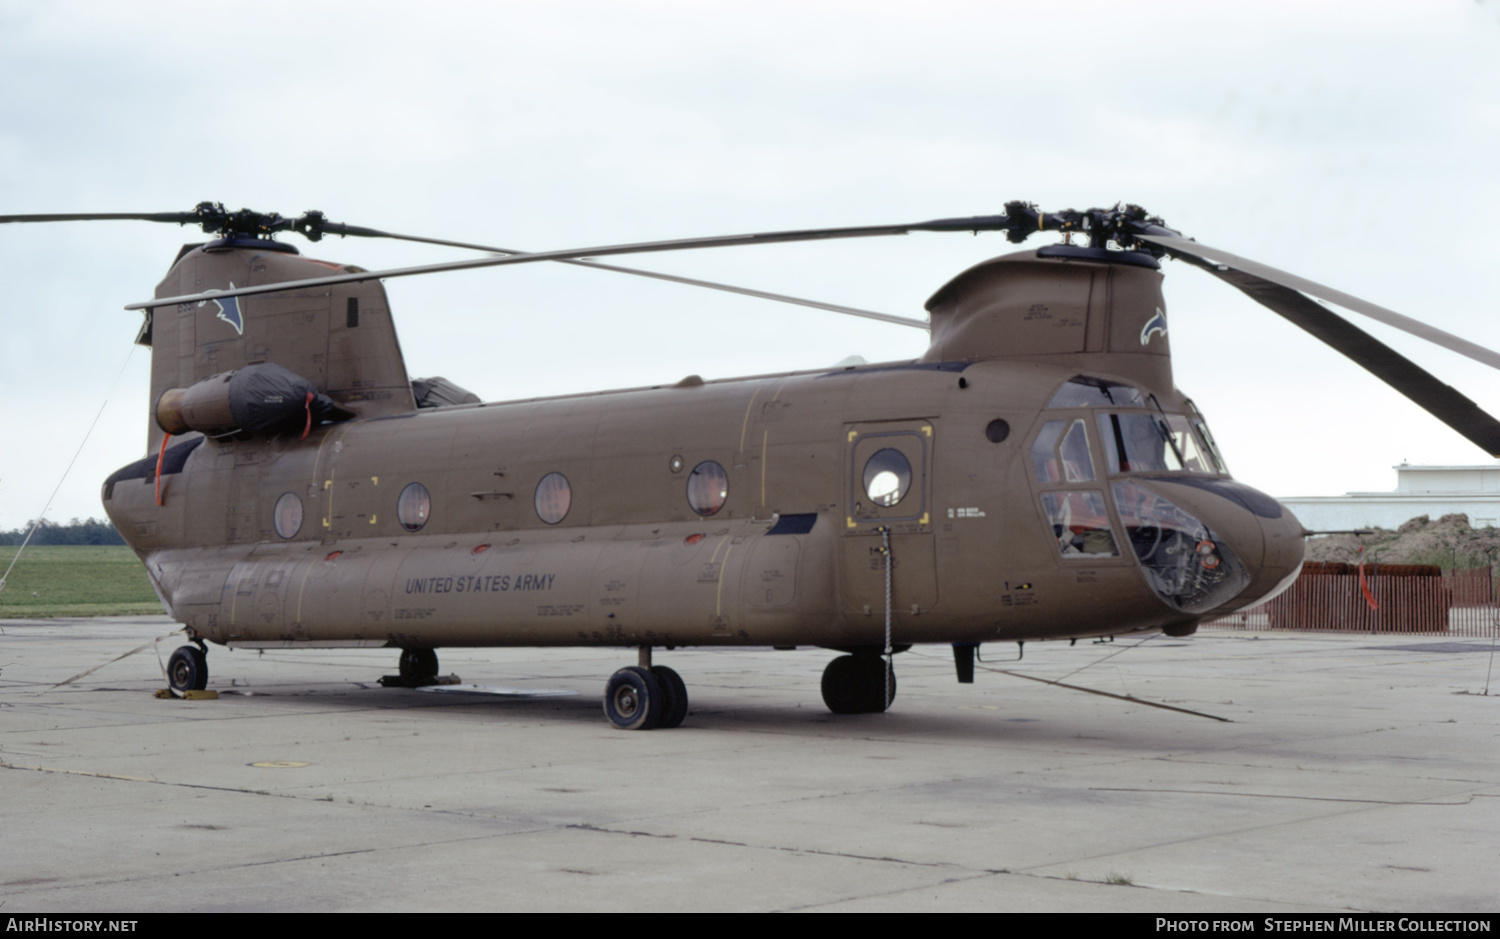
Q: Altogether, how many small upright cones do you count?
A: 0